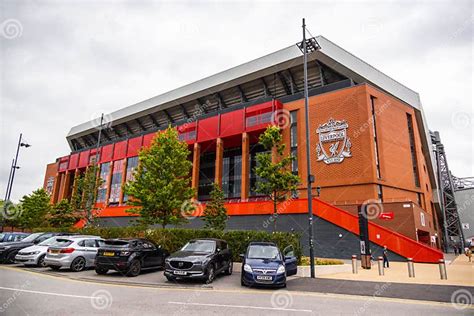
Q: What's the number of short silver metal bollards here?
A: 4